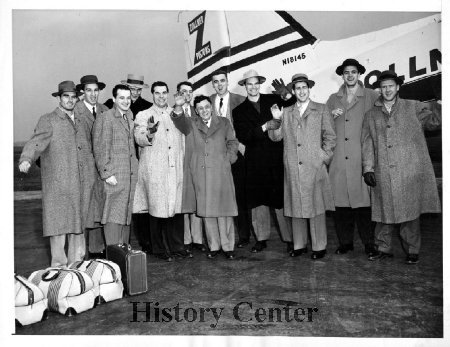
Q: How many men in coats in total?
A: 12